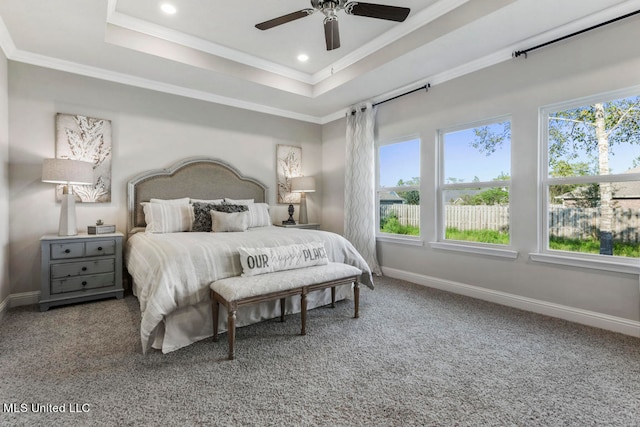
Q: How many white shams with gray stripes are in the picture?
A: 2